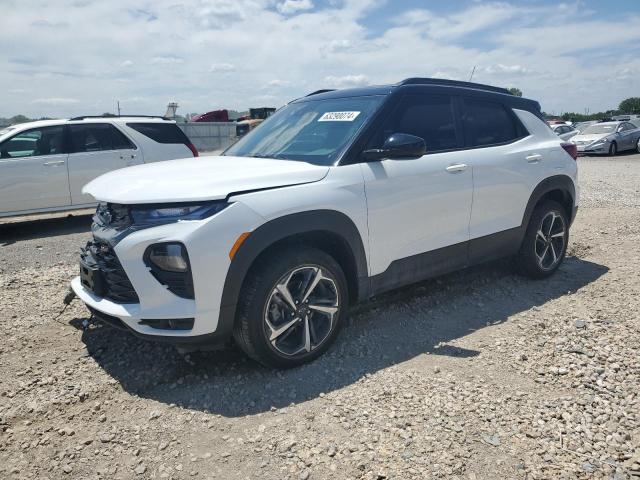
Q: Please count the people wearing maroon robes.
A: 0